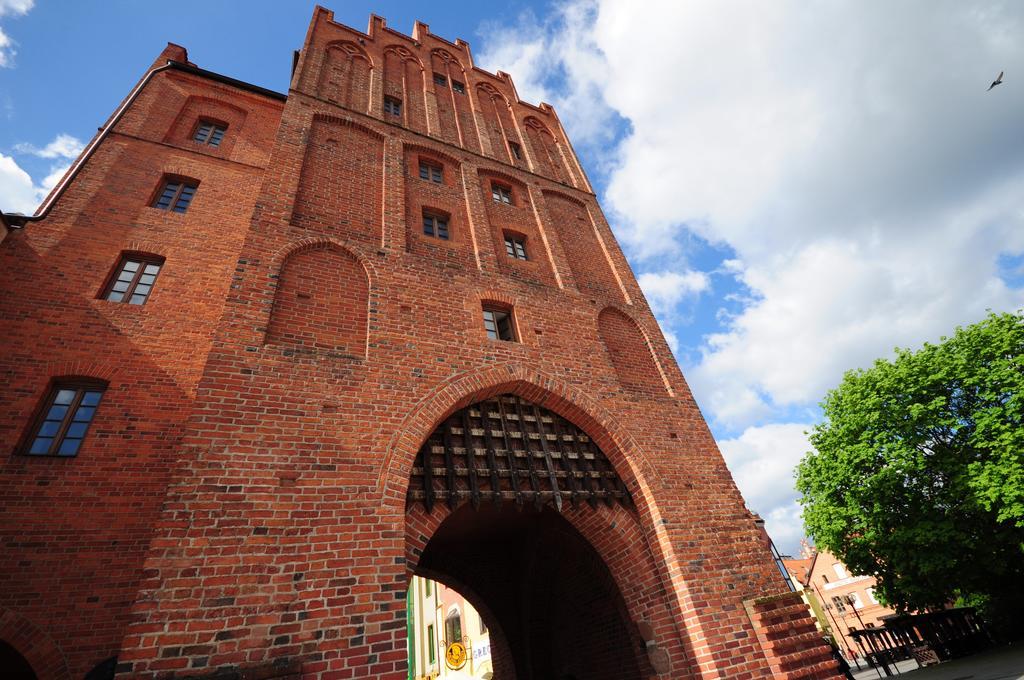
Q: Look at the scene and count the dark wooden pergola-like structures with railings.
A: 1